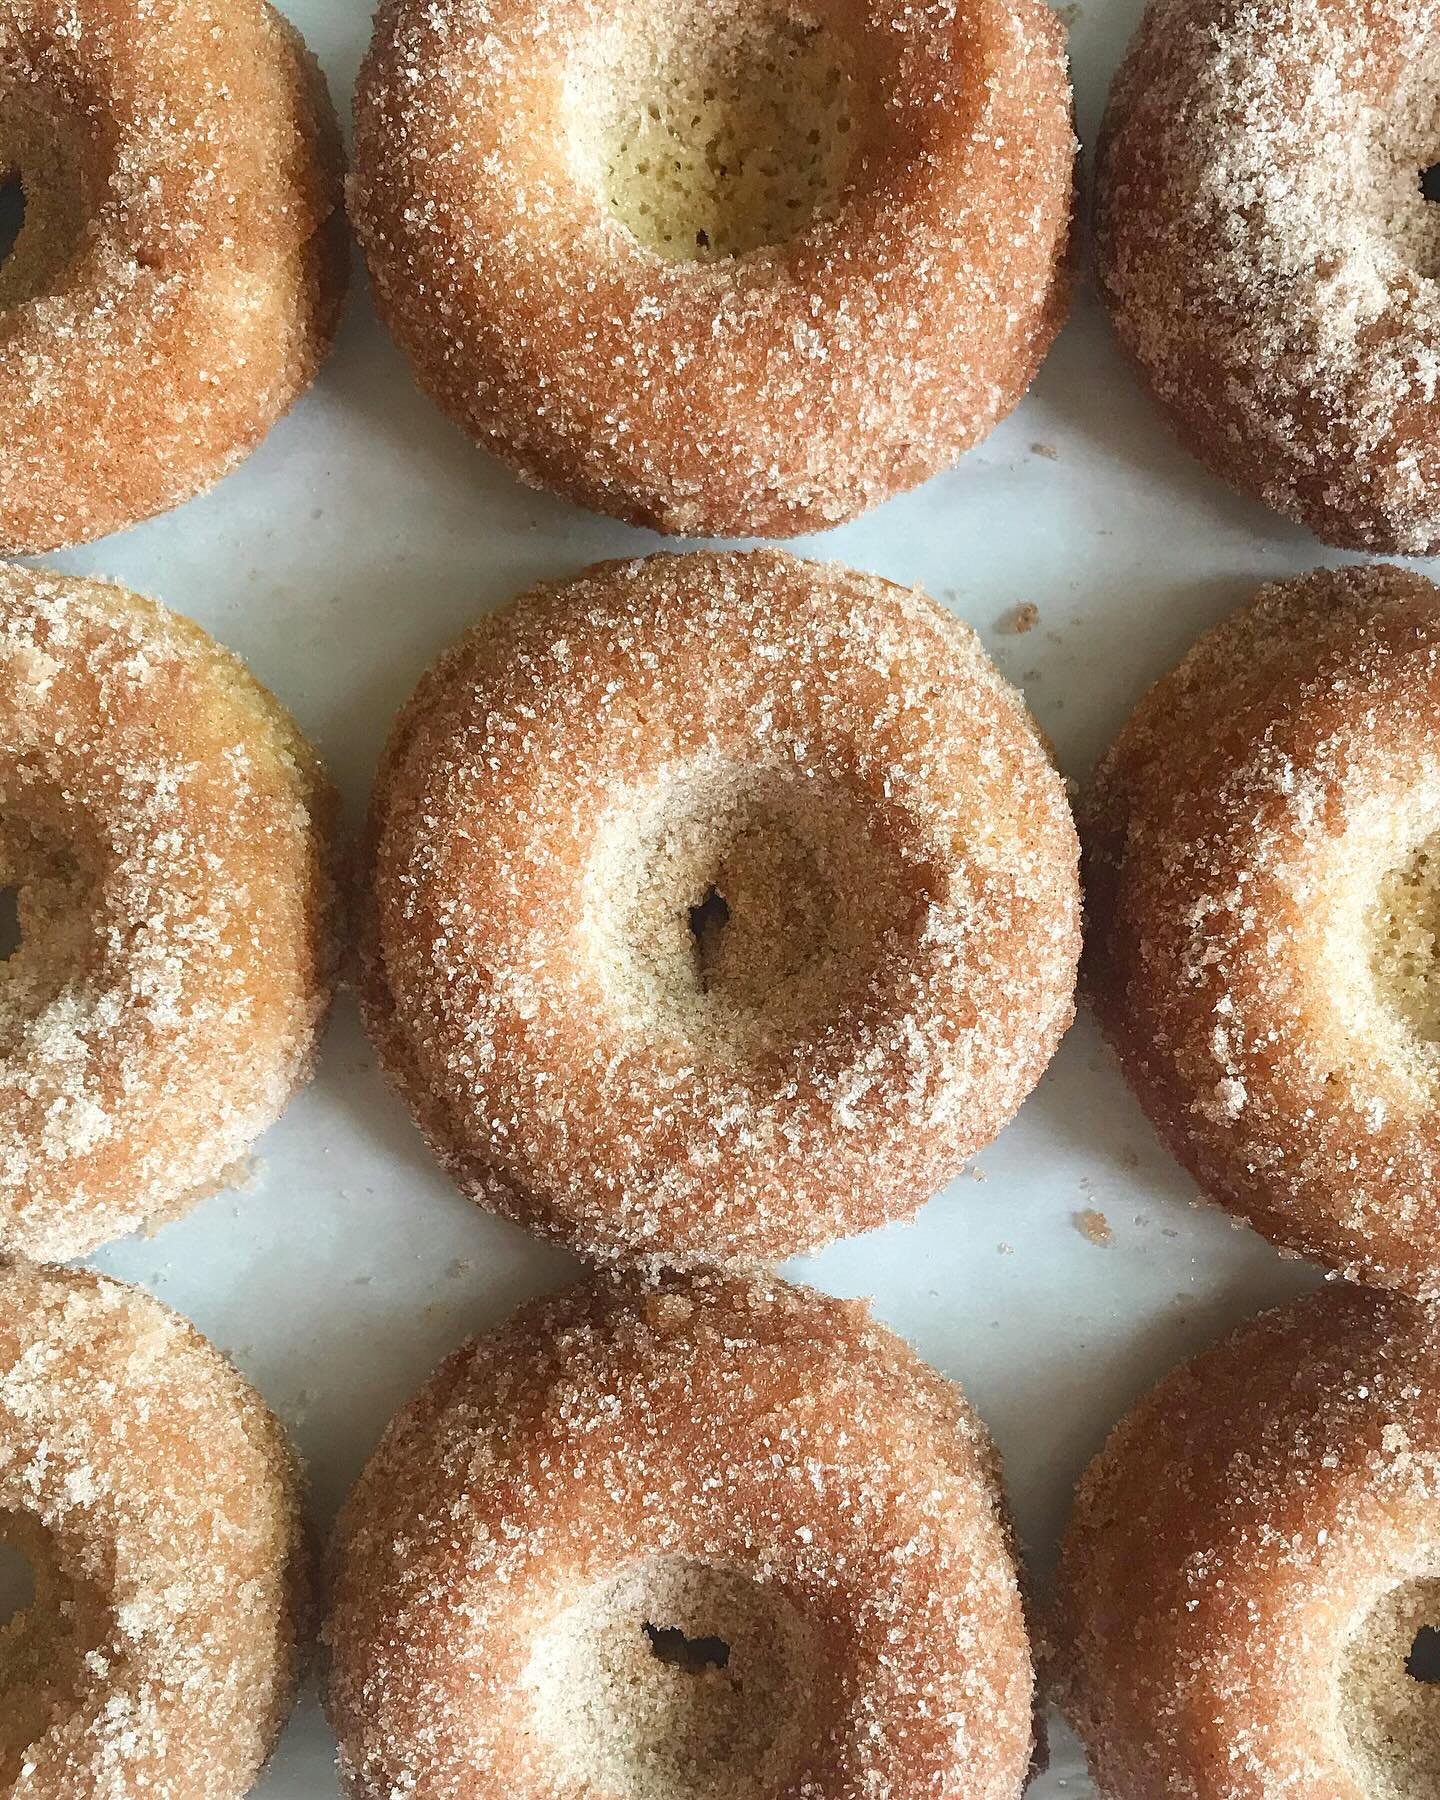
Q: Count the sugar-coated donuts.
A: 9